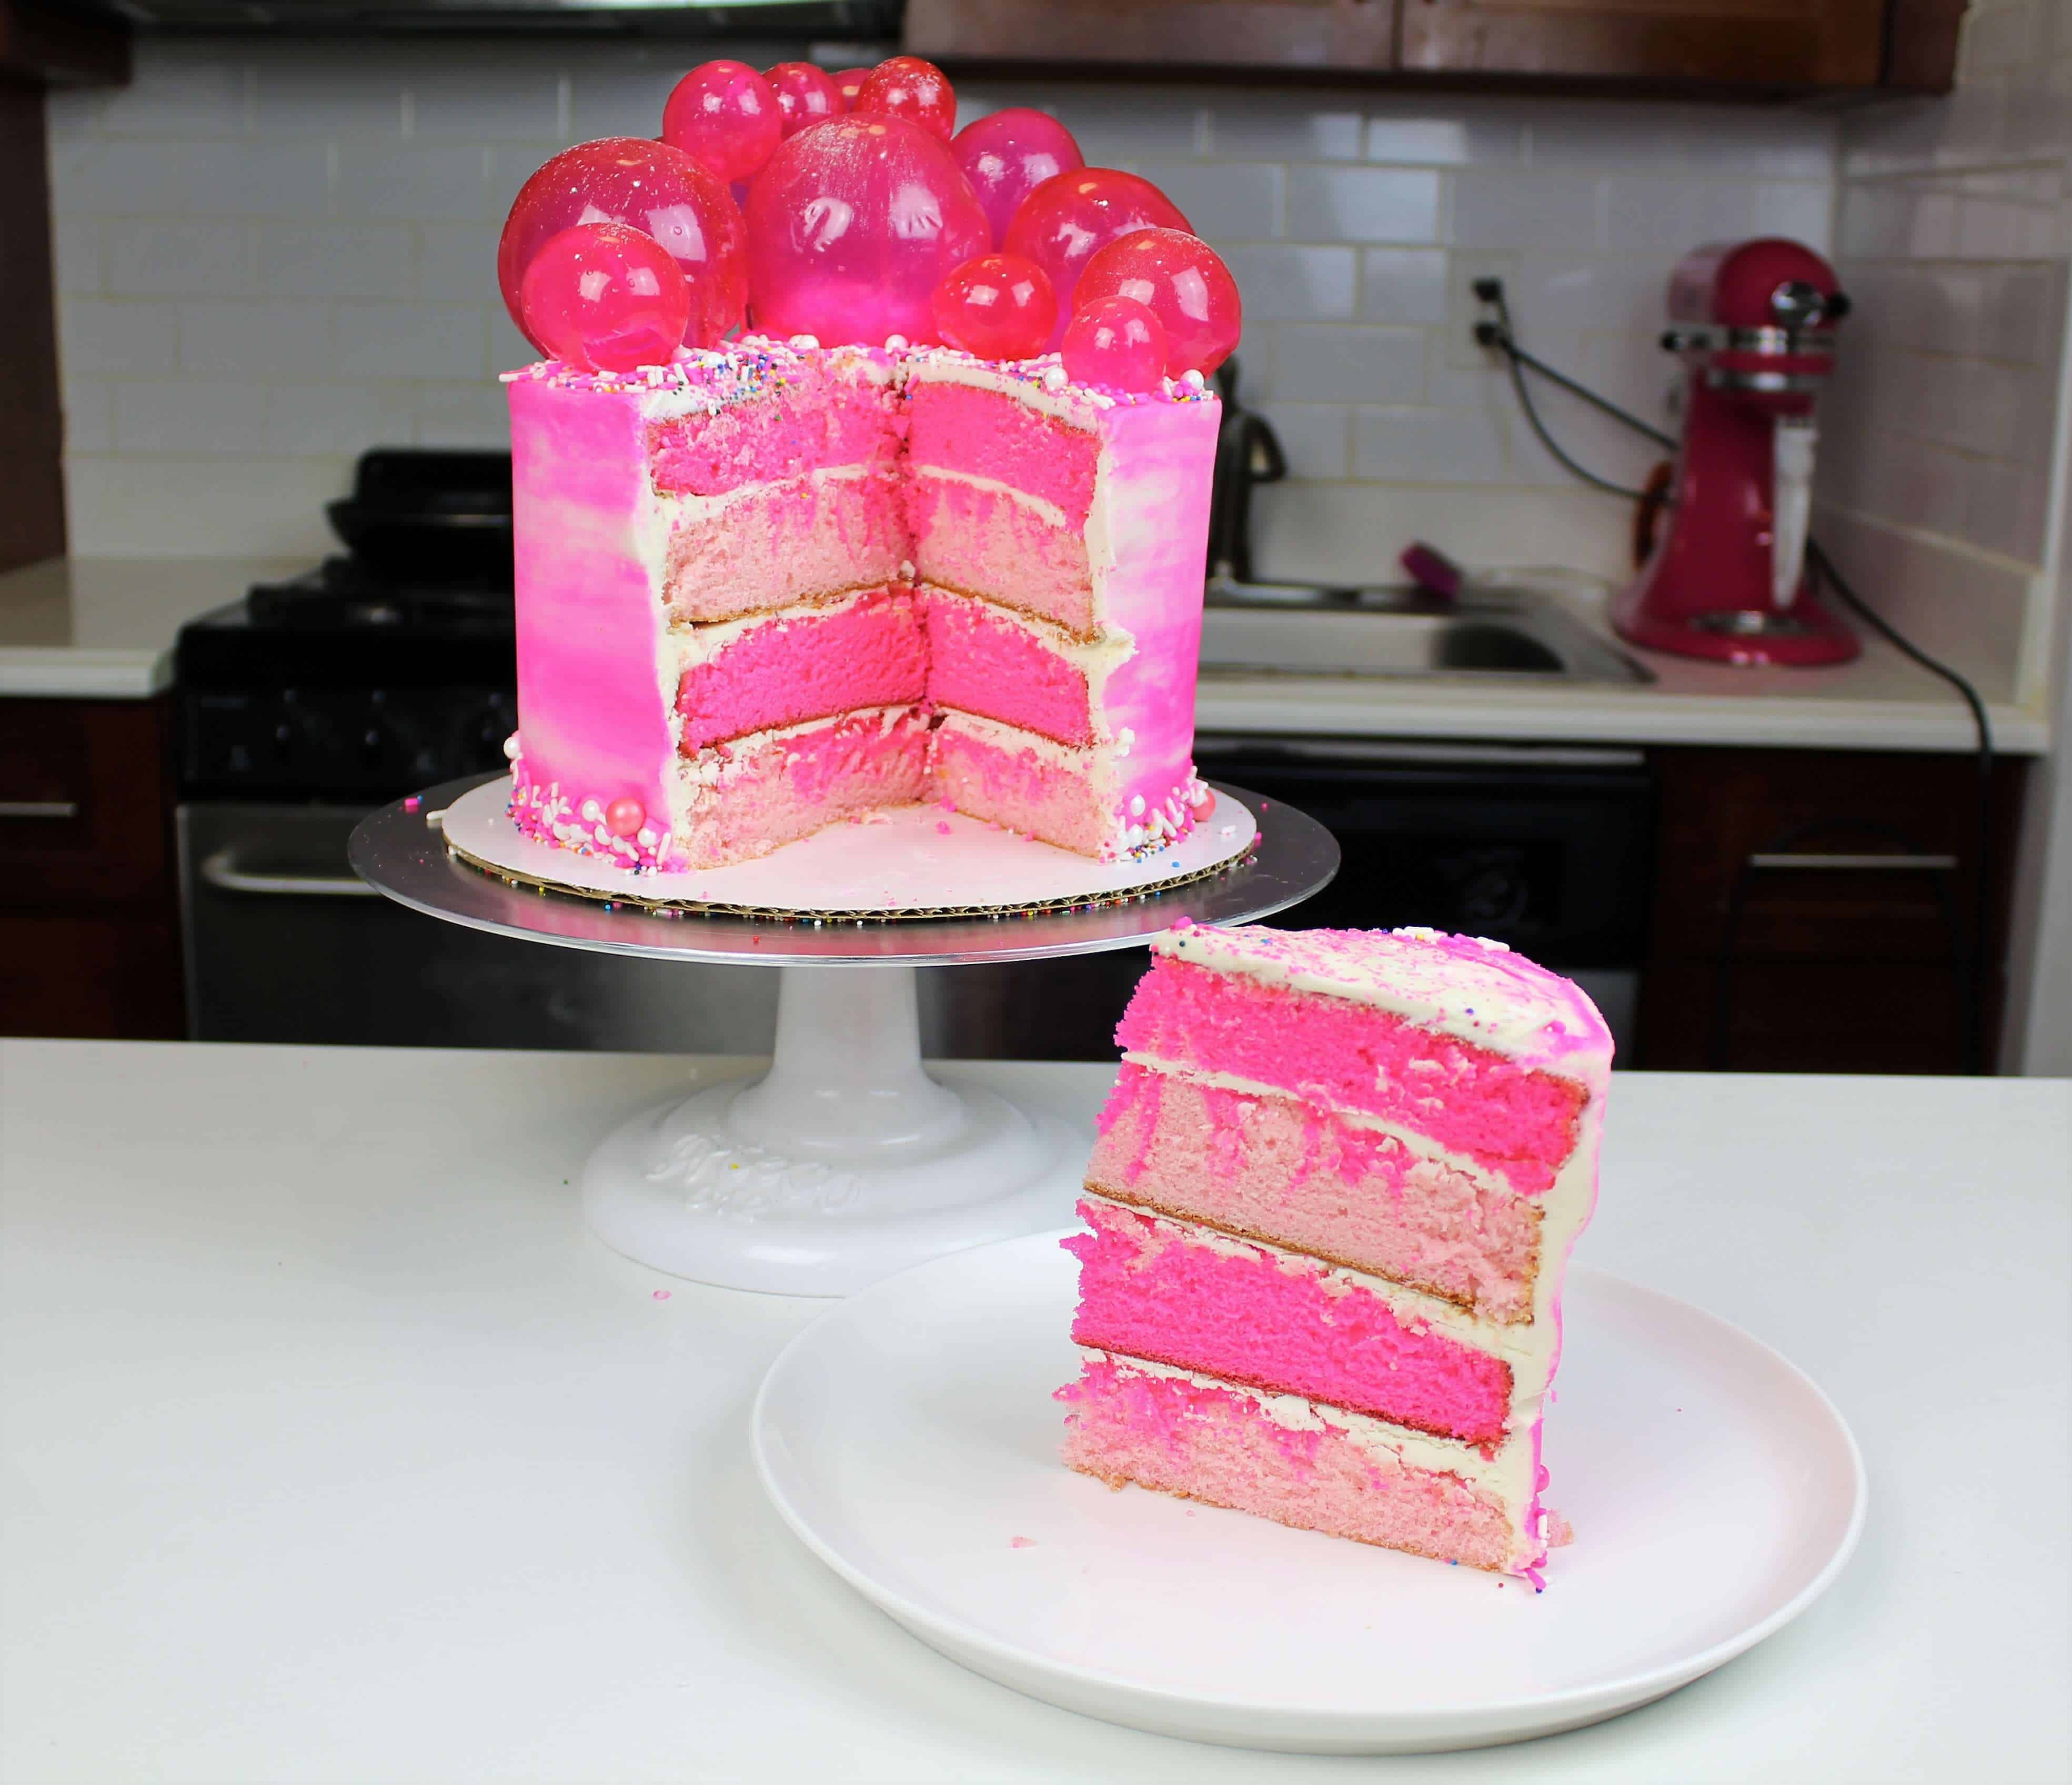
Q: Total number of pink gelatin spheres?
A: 12